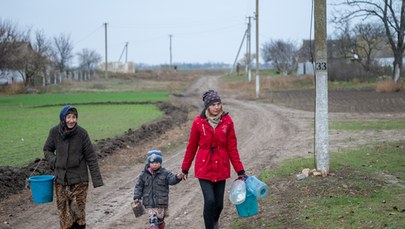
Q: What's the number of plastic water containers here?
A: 4